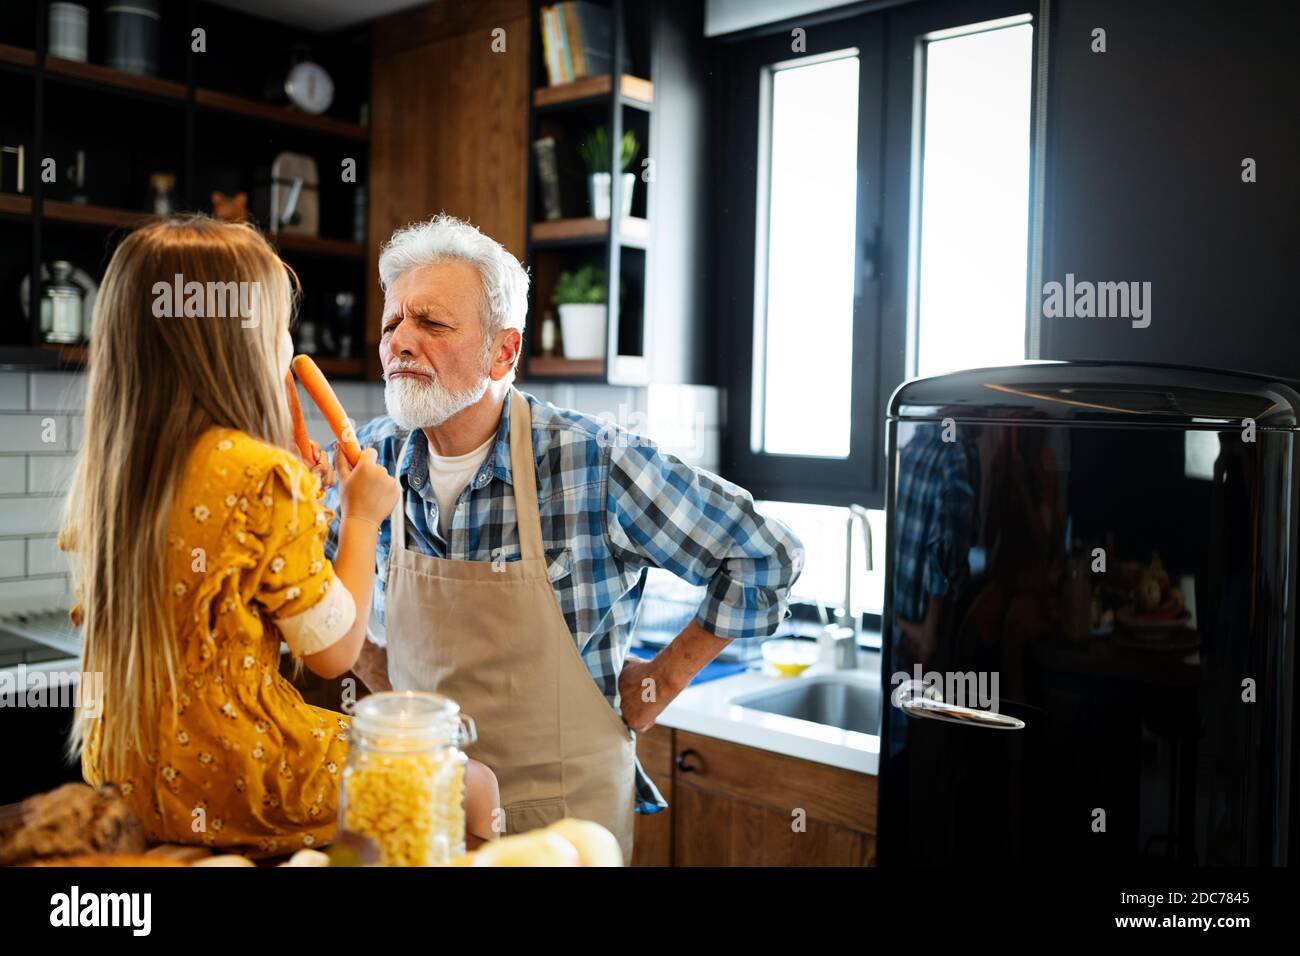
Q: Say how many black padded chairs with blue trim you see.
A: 0